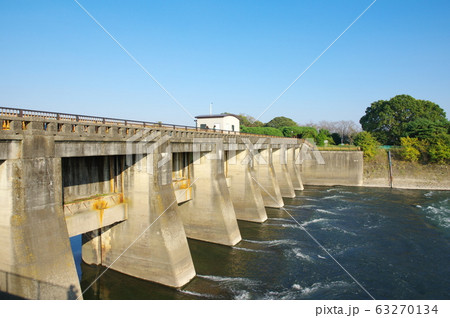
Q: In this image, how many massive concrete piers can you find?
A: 7